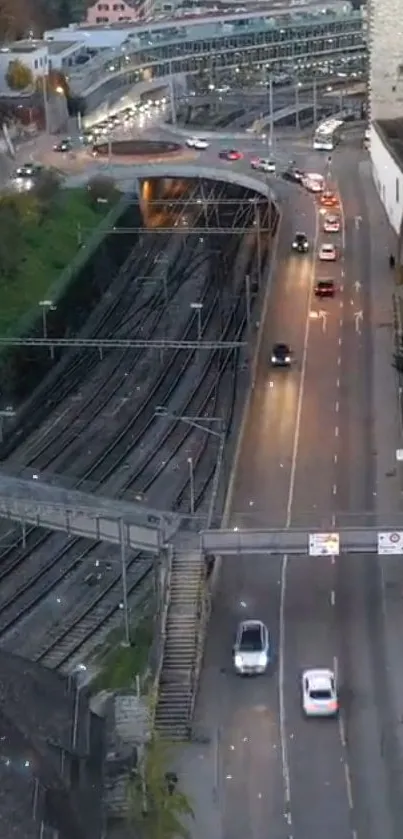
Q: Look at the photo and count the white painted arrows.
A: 4